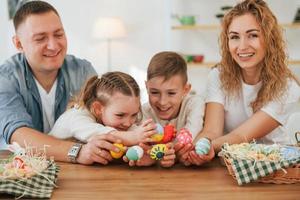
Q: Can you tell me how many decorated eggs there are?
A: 7